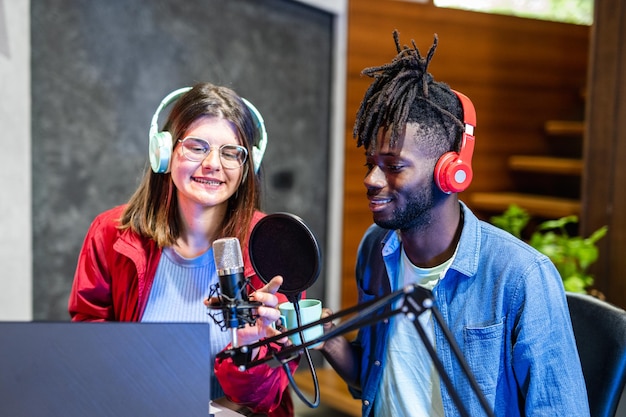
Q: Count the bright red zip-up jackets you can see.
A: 1